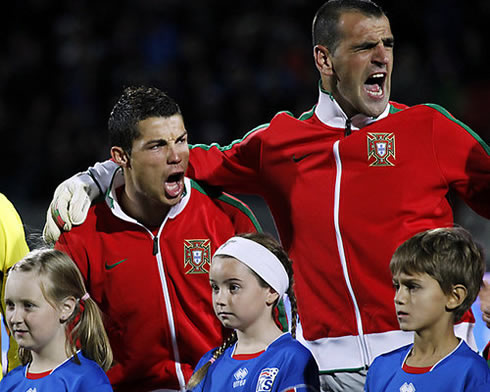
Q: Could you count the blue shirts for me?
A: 3